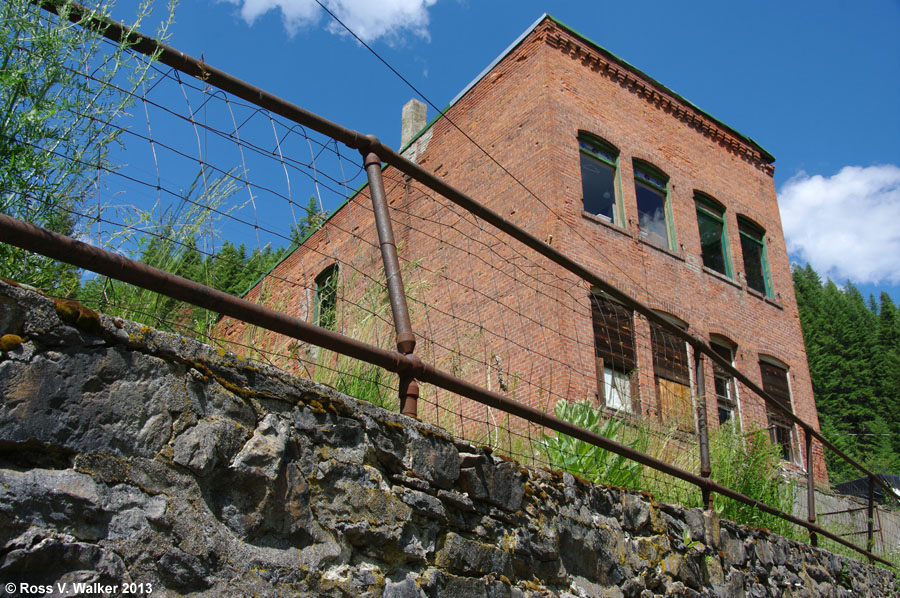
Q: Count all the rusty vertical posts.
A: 4